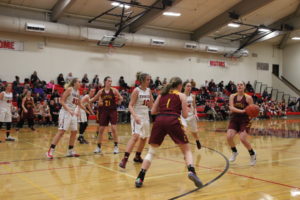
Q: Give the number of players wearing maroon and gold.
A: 4